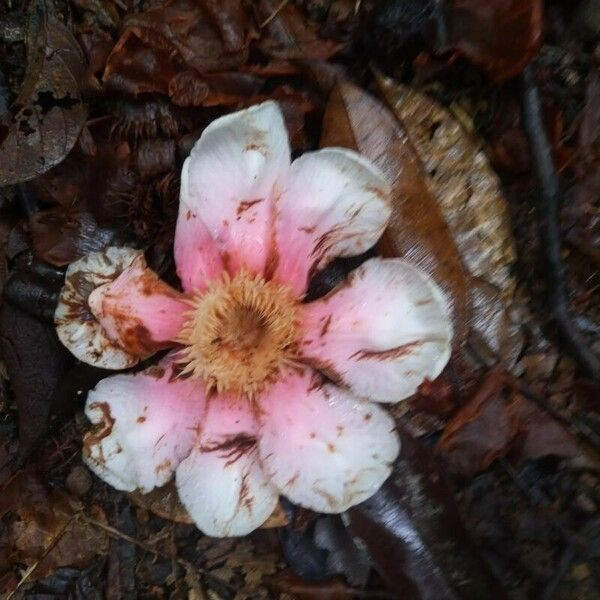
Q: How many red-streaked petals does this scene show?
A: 7